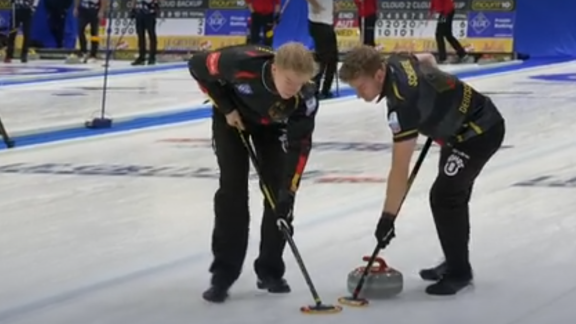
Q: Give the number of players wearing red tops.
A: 3